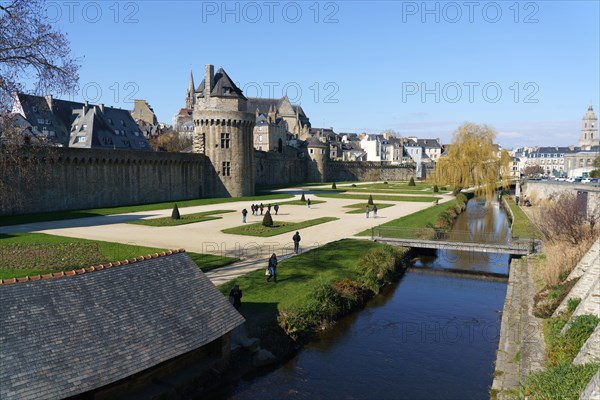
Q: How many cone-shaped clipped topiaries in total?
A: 7